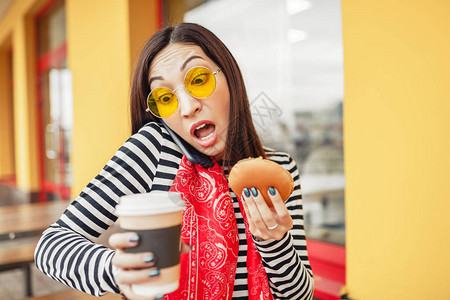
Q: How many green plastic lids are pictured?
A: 0